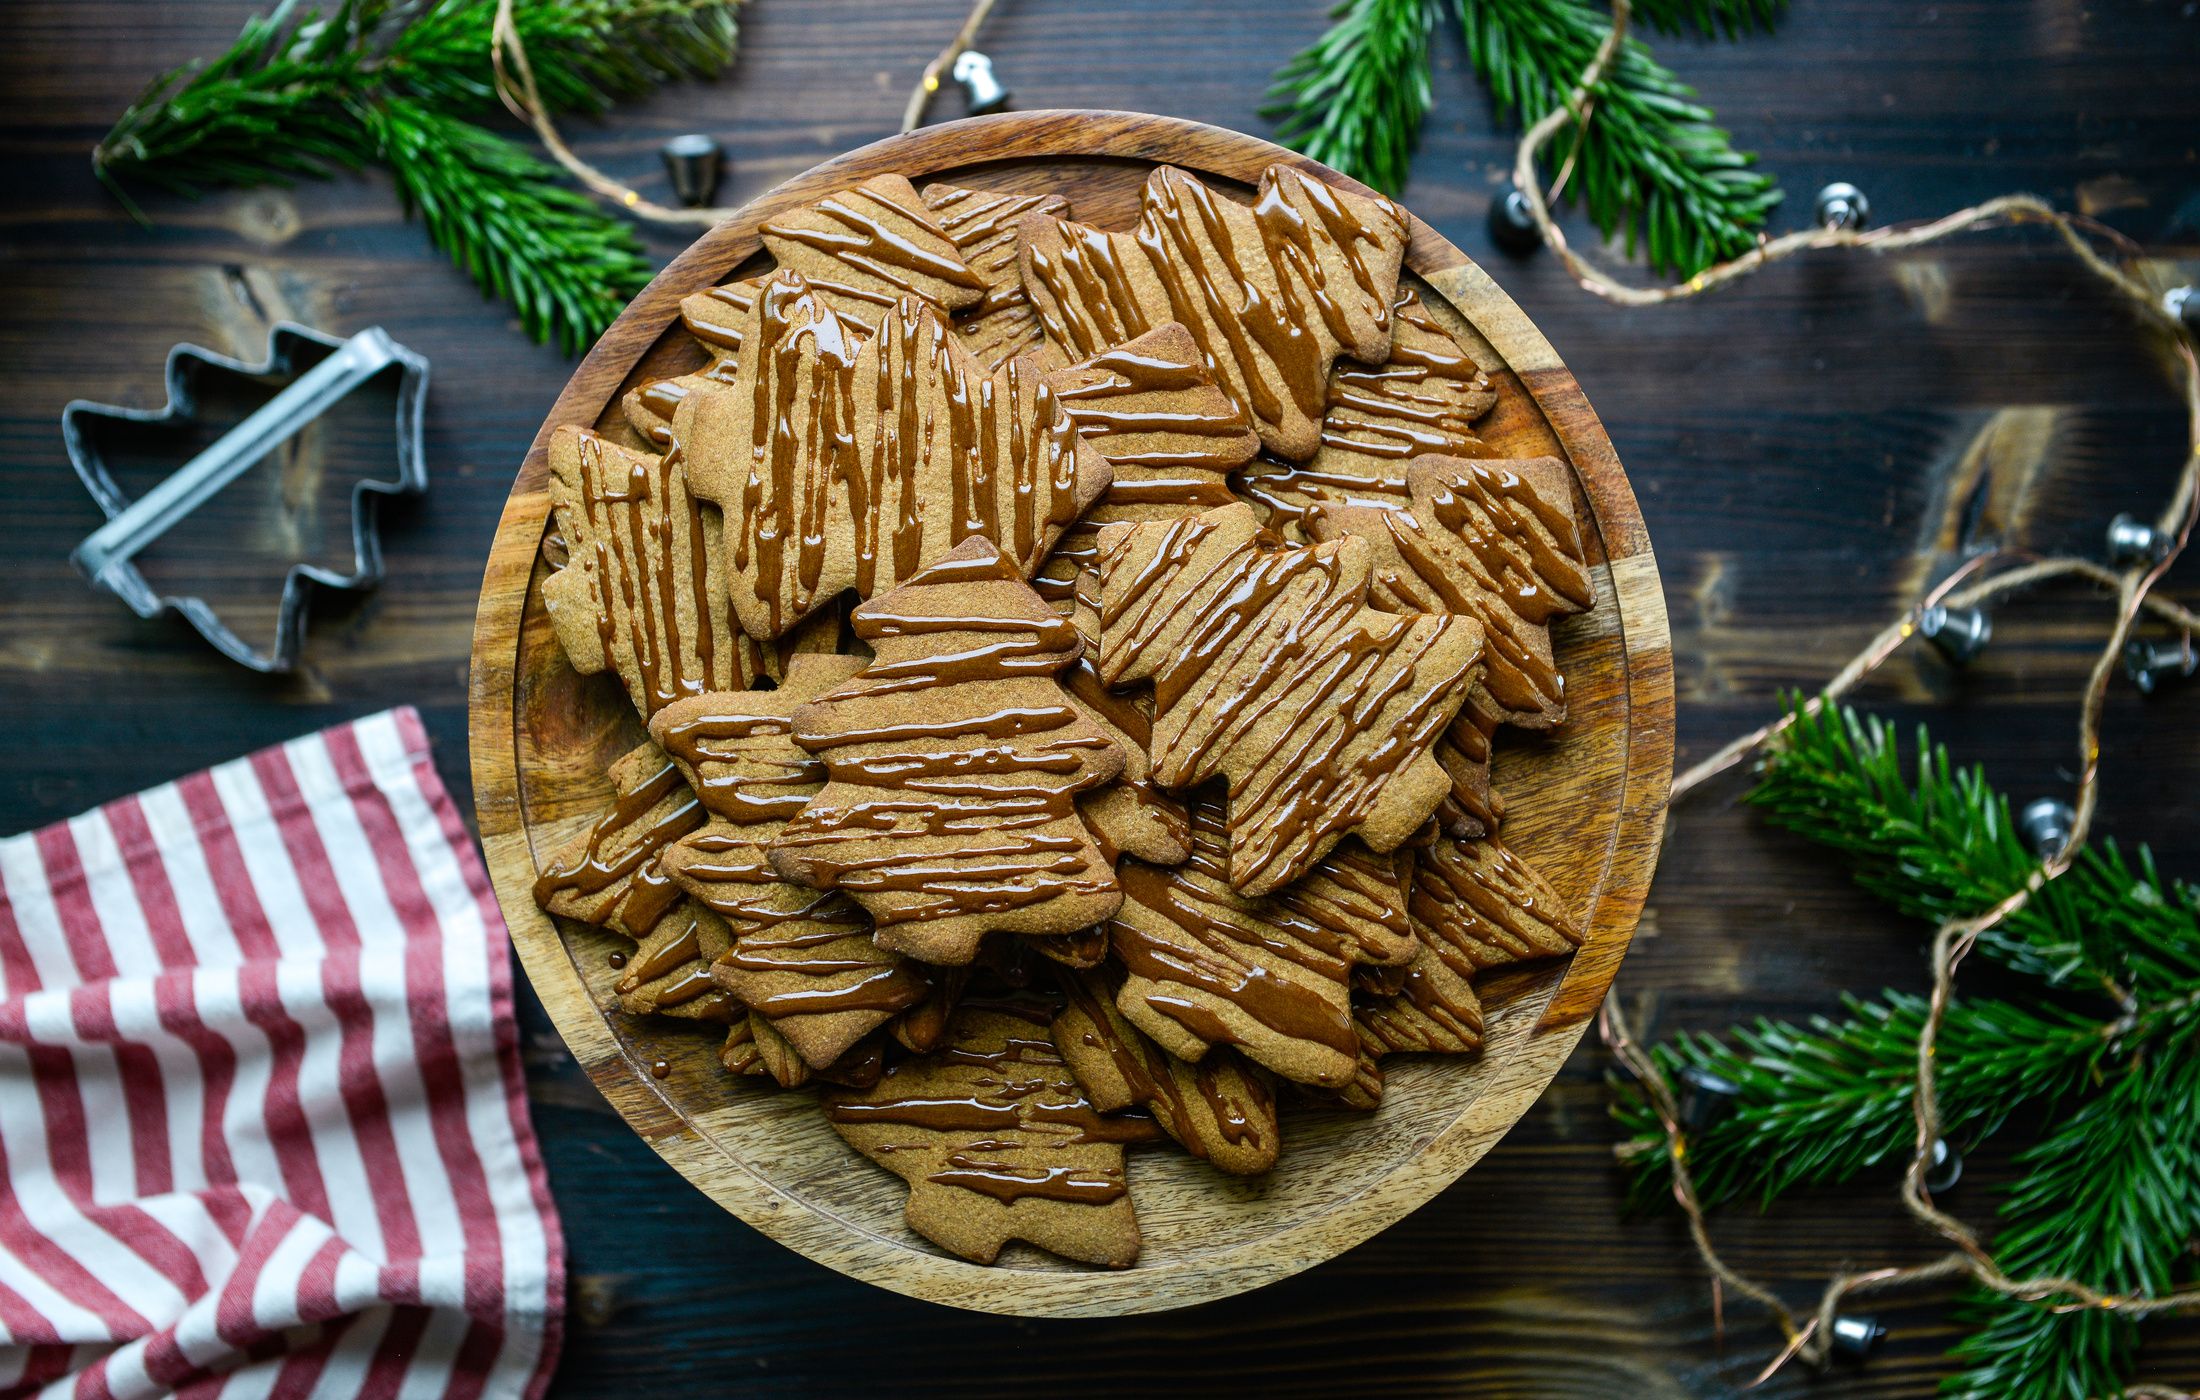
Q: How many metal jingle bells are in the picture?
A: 12